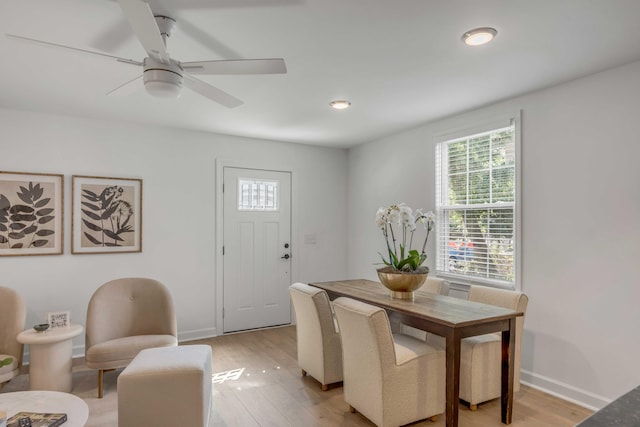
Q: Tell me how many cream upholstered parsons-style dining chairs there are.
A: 4